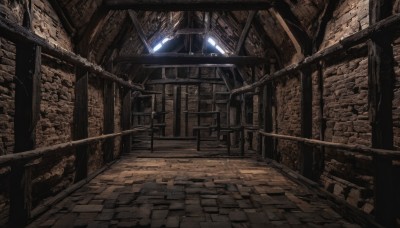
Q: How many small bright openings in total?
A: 4